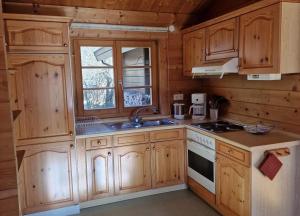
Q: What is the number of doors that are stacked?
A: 3